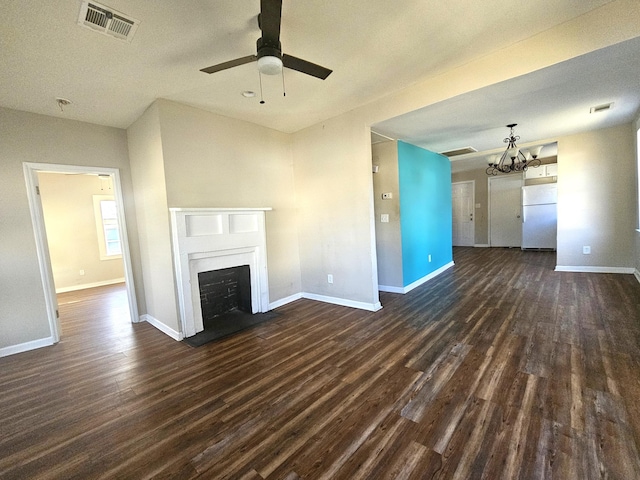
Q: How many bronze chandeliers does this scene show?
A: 1